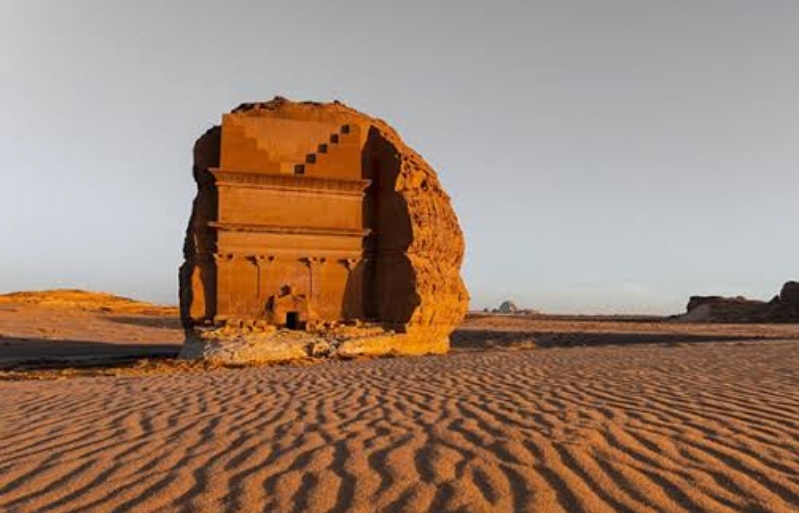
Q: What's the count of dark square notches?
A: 5